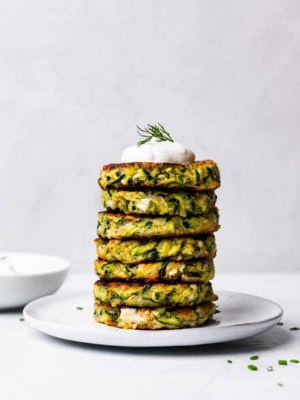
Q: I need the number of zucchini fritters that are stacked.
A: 7